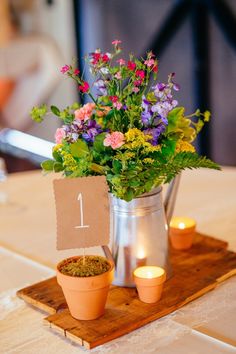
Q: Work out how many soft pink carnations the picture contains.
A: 3